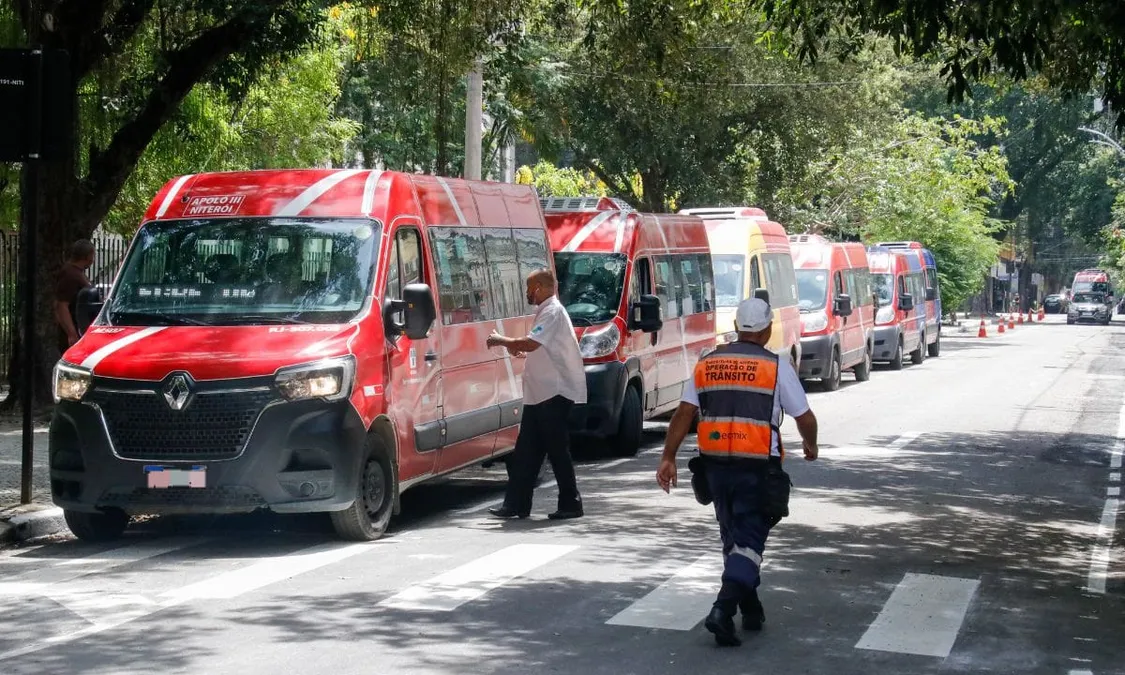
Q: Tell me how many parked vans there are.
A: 6